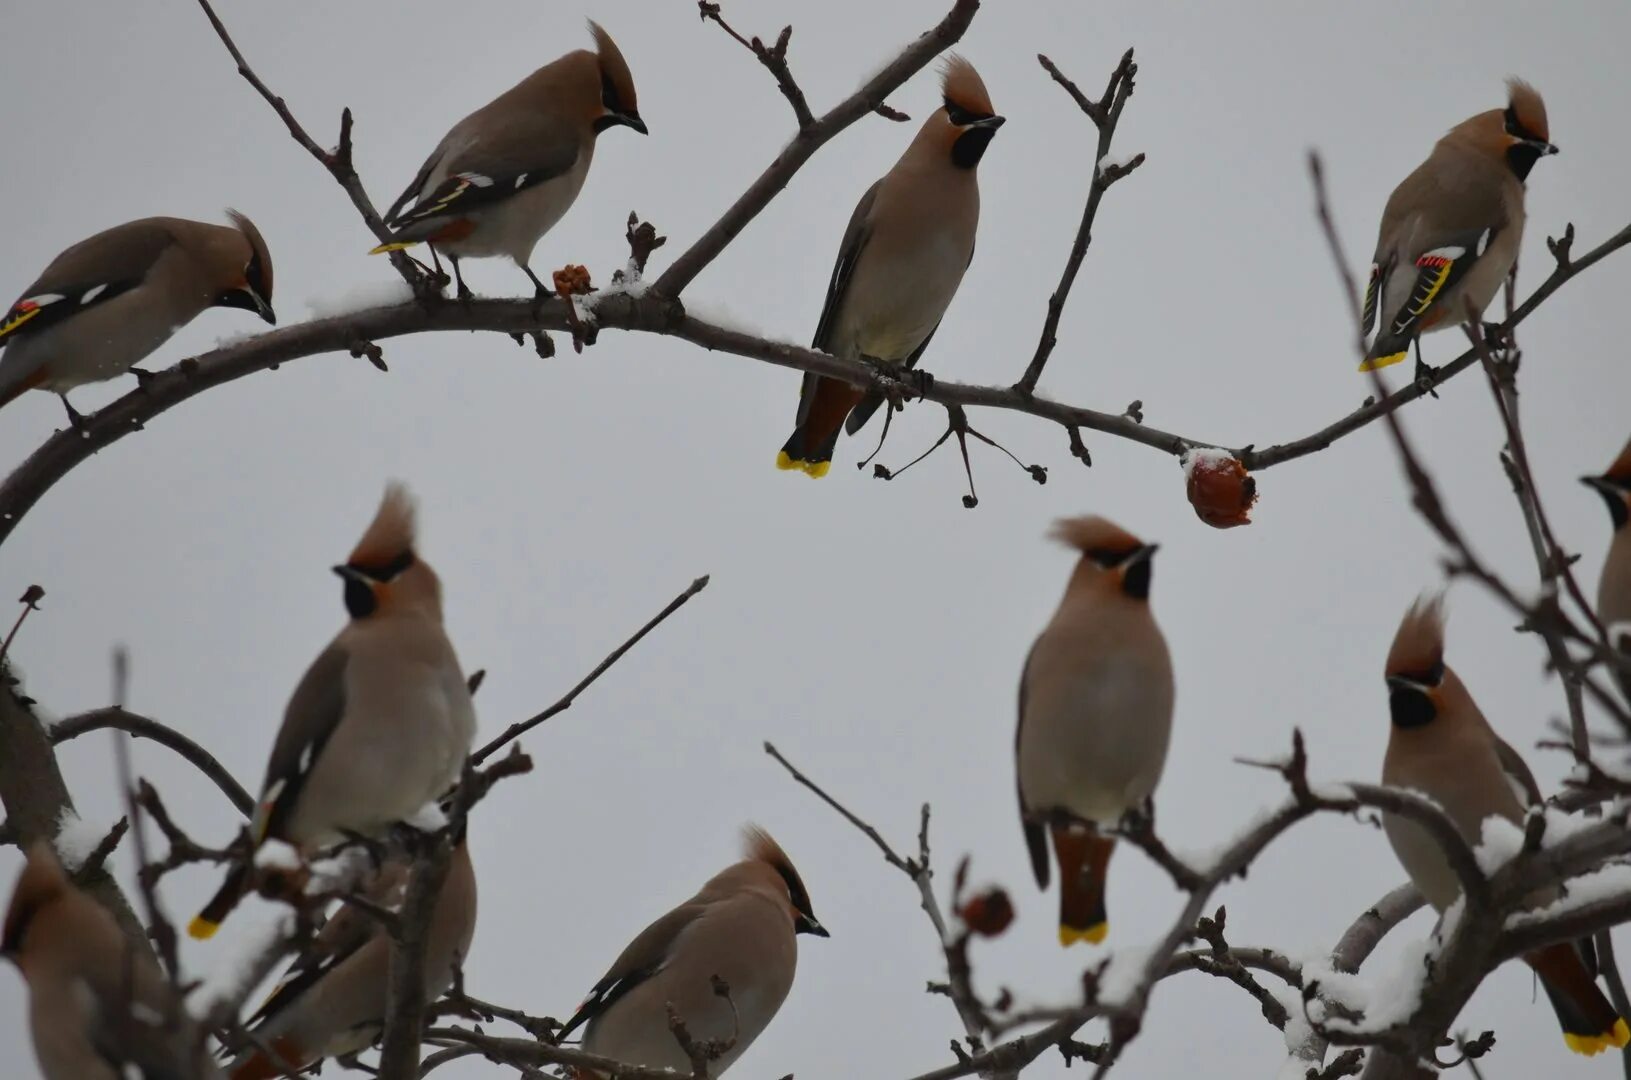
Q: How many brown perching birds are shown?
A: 11